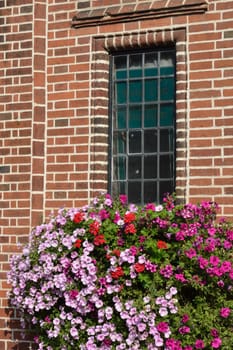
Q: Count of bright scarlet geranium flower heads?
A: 10